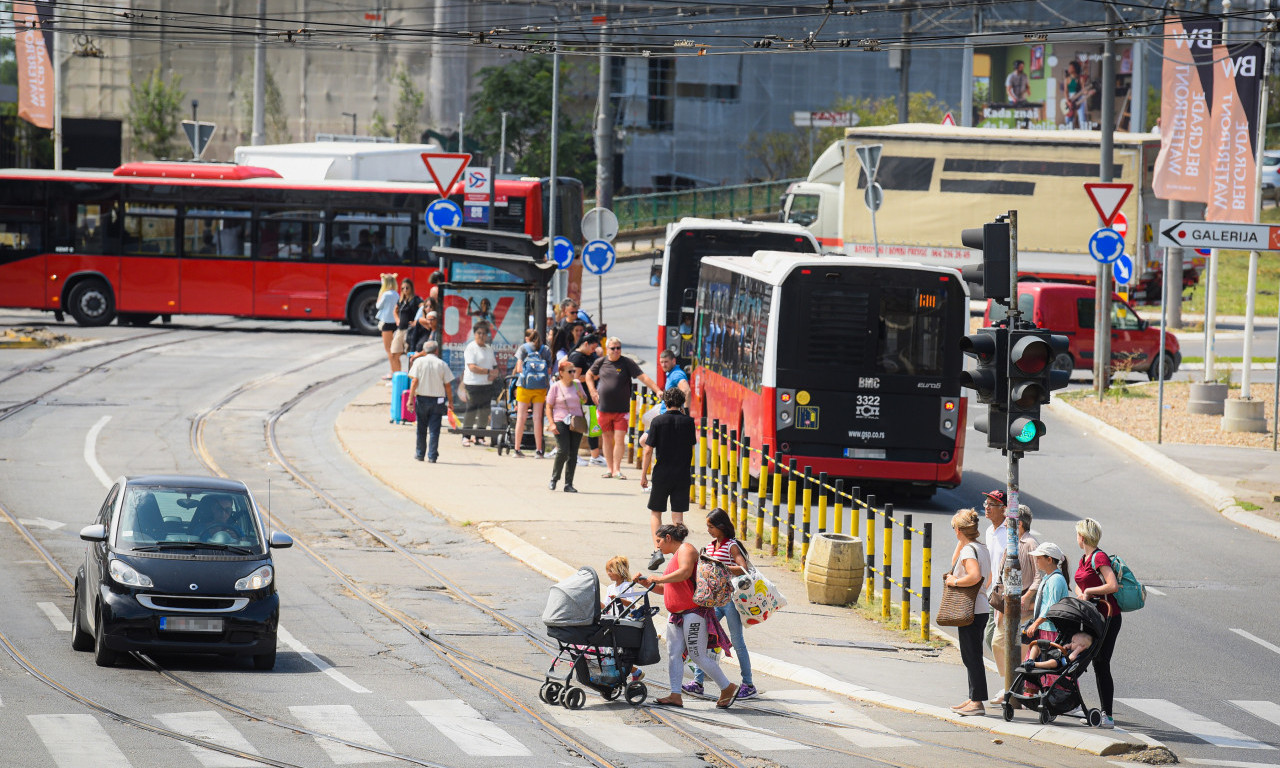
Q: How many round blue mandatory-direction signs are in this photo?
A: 5